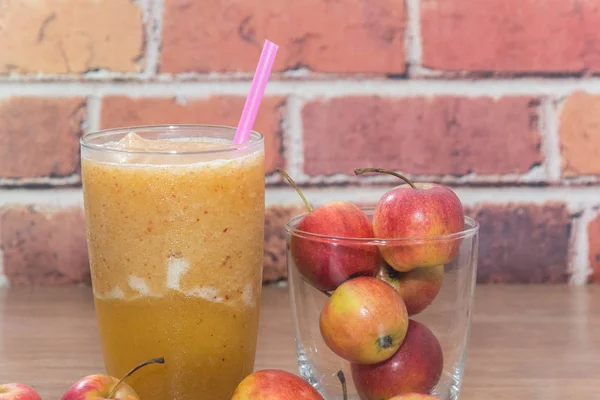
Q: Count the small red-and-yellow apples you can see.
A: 9